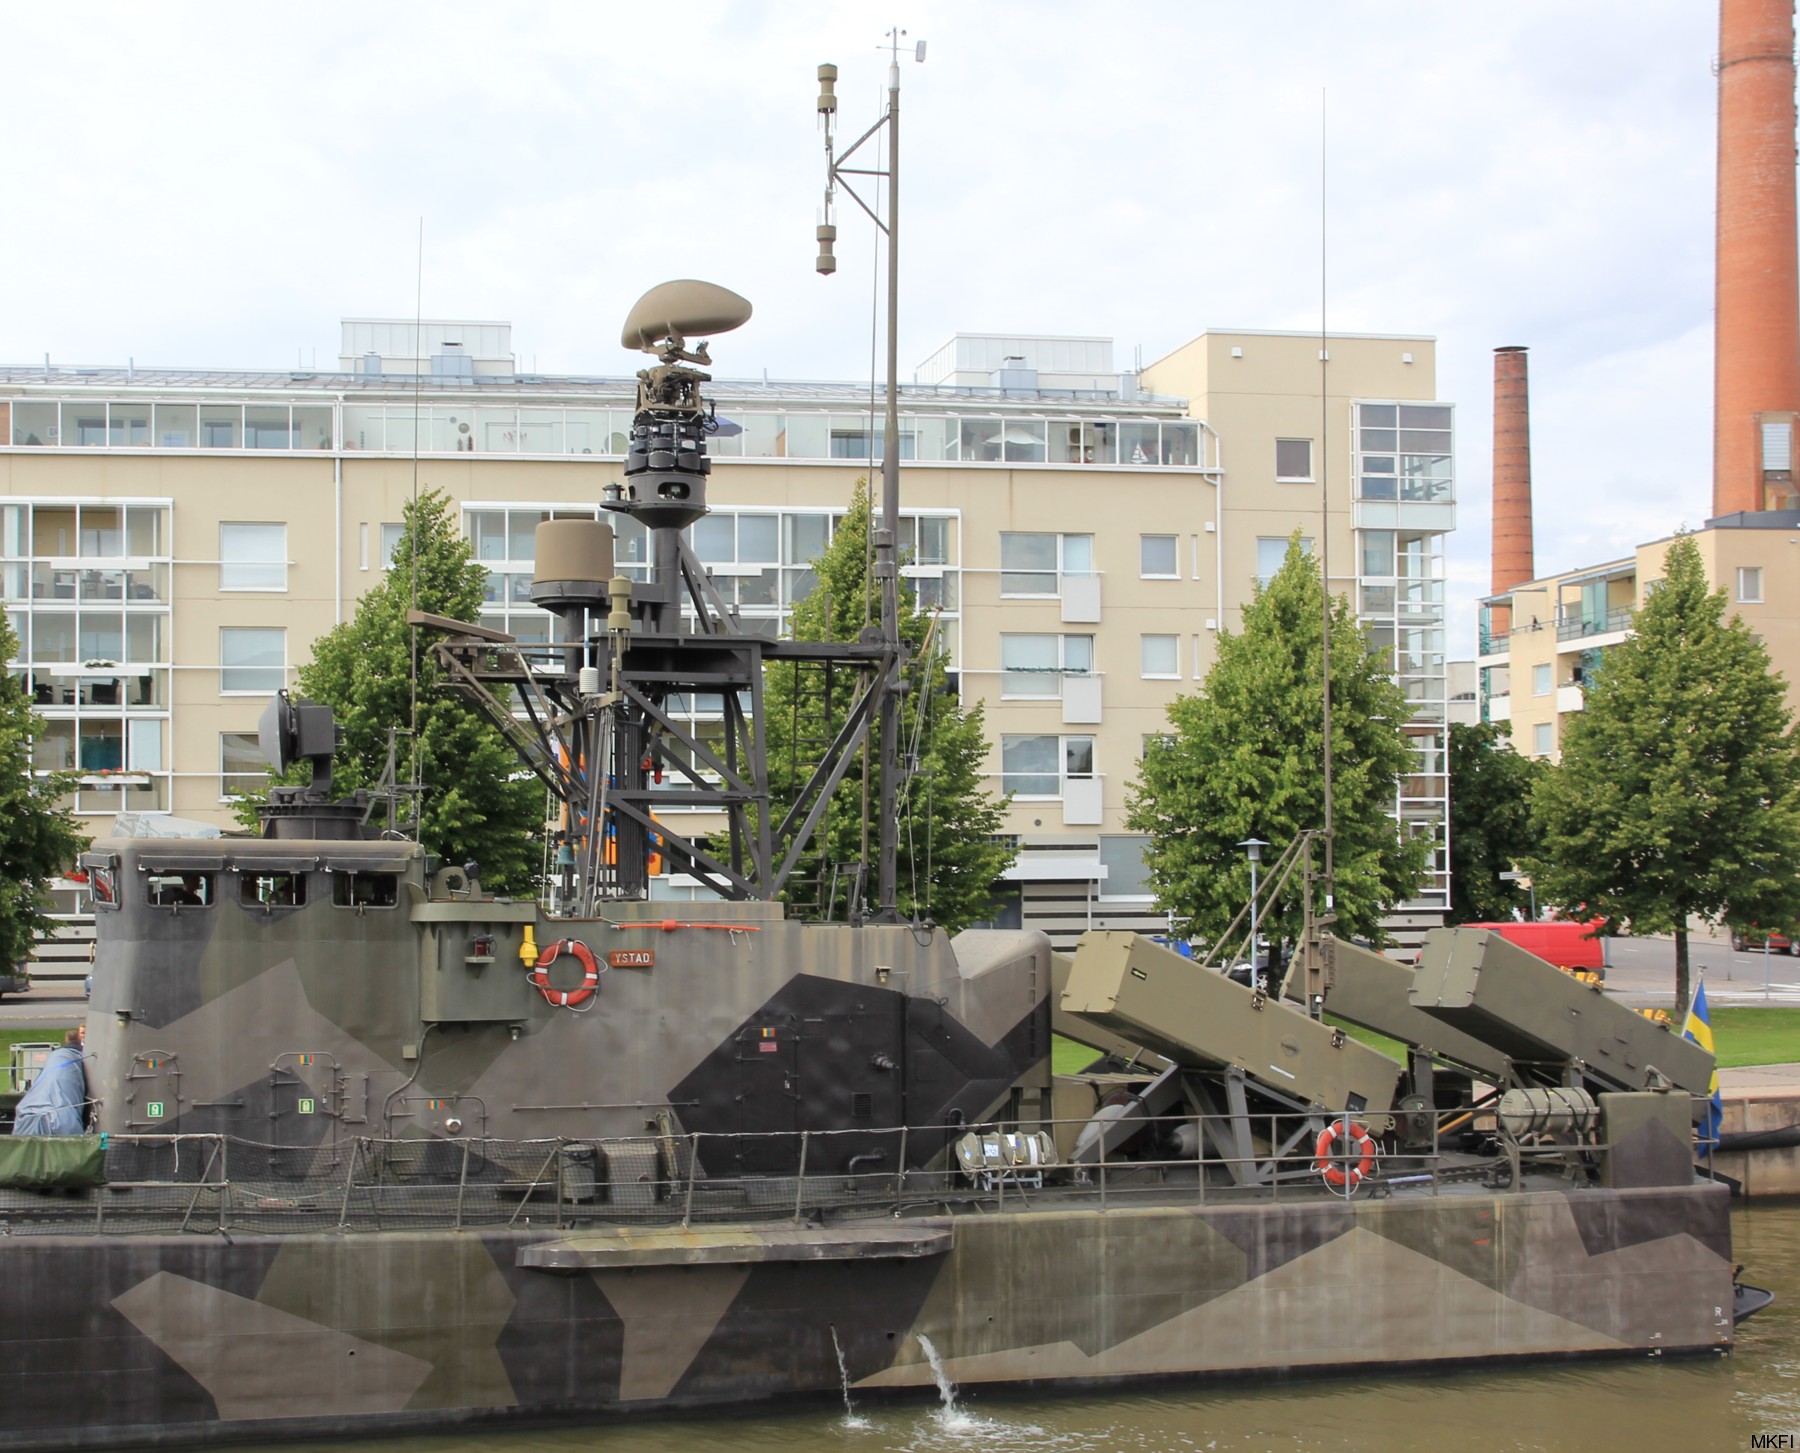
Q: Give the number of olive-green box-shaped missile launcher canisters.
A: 4